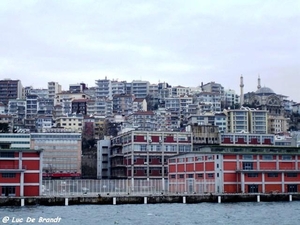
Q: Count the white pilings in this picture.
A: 8